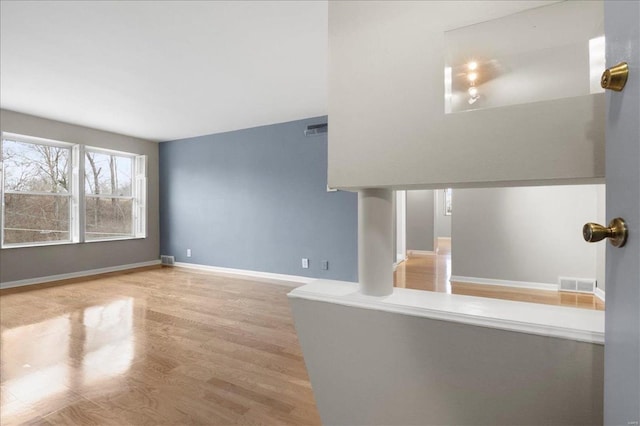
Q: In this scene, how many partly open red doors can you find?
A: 0